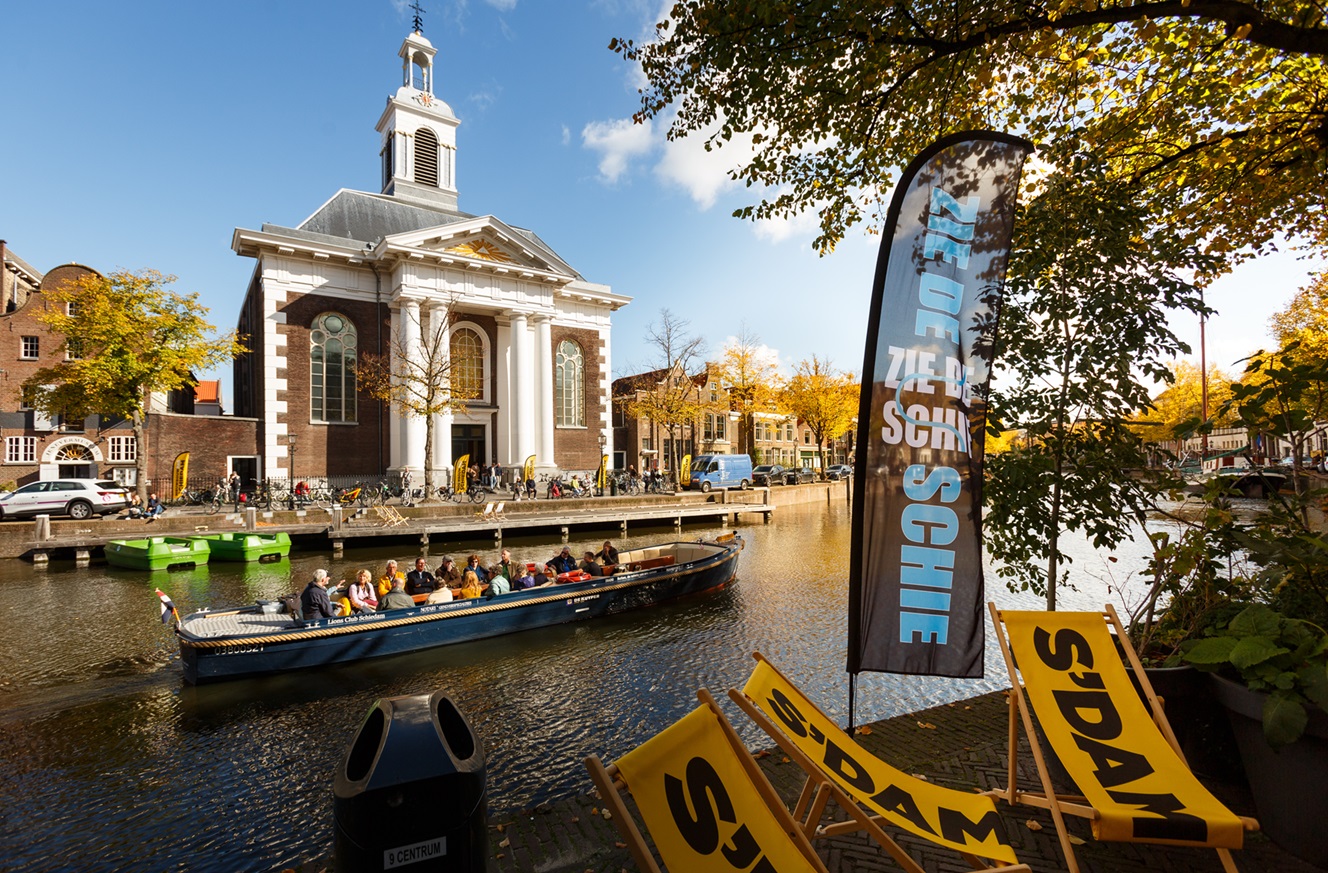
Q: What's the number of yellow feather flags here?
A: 5